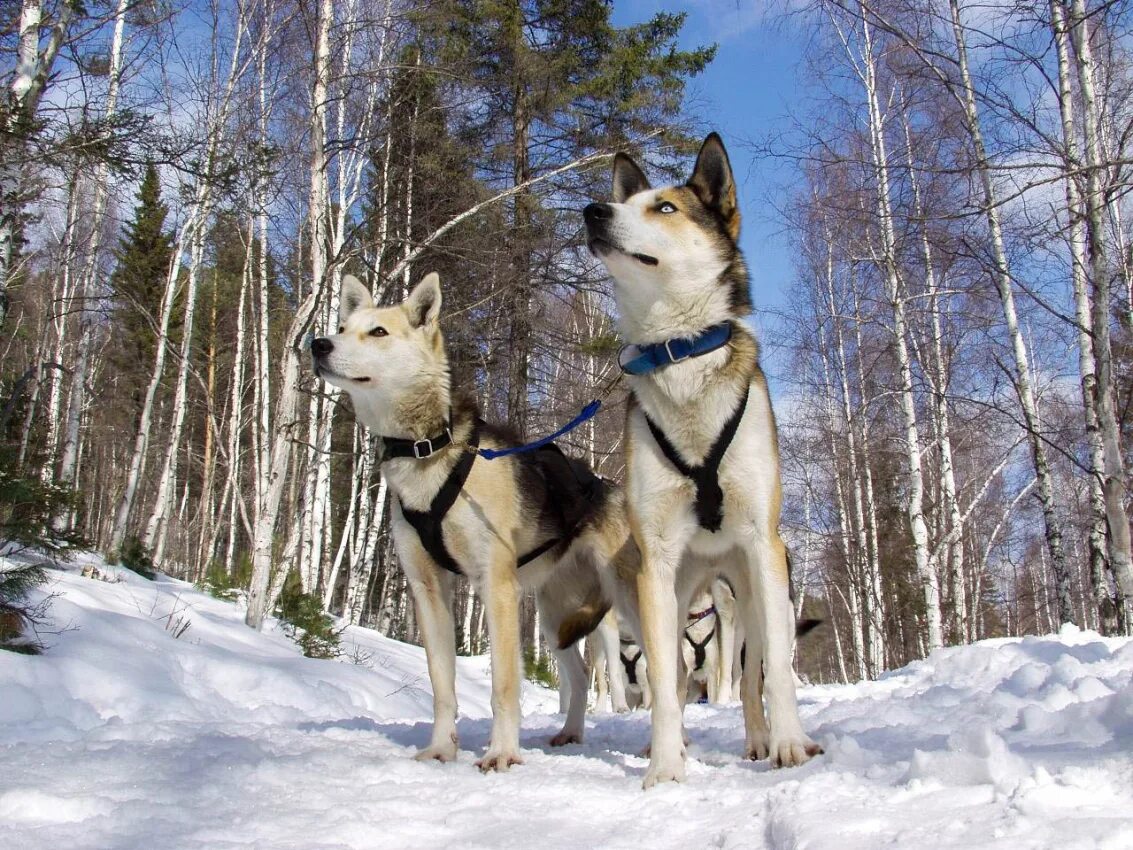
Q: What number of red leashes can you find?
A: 0